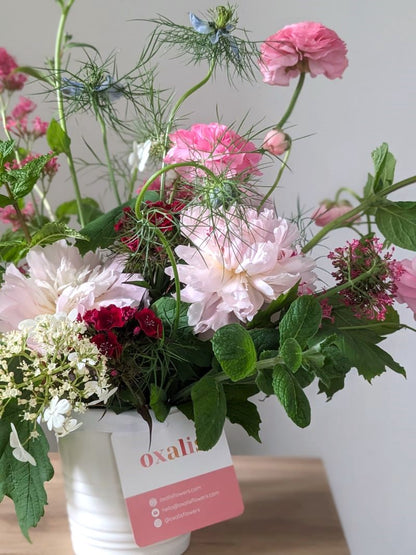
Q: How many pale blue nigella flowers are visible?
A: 2